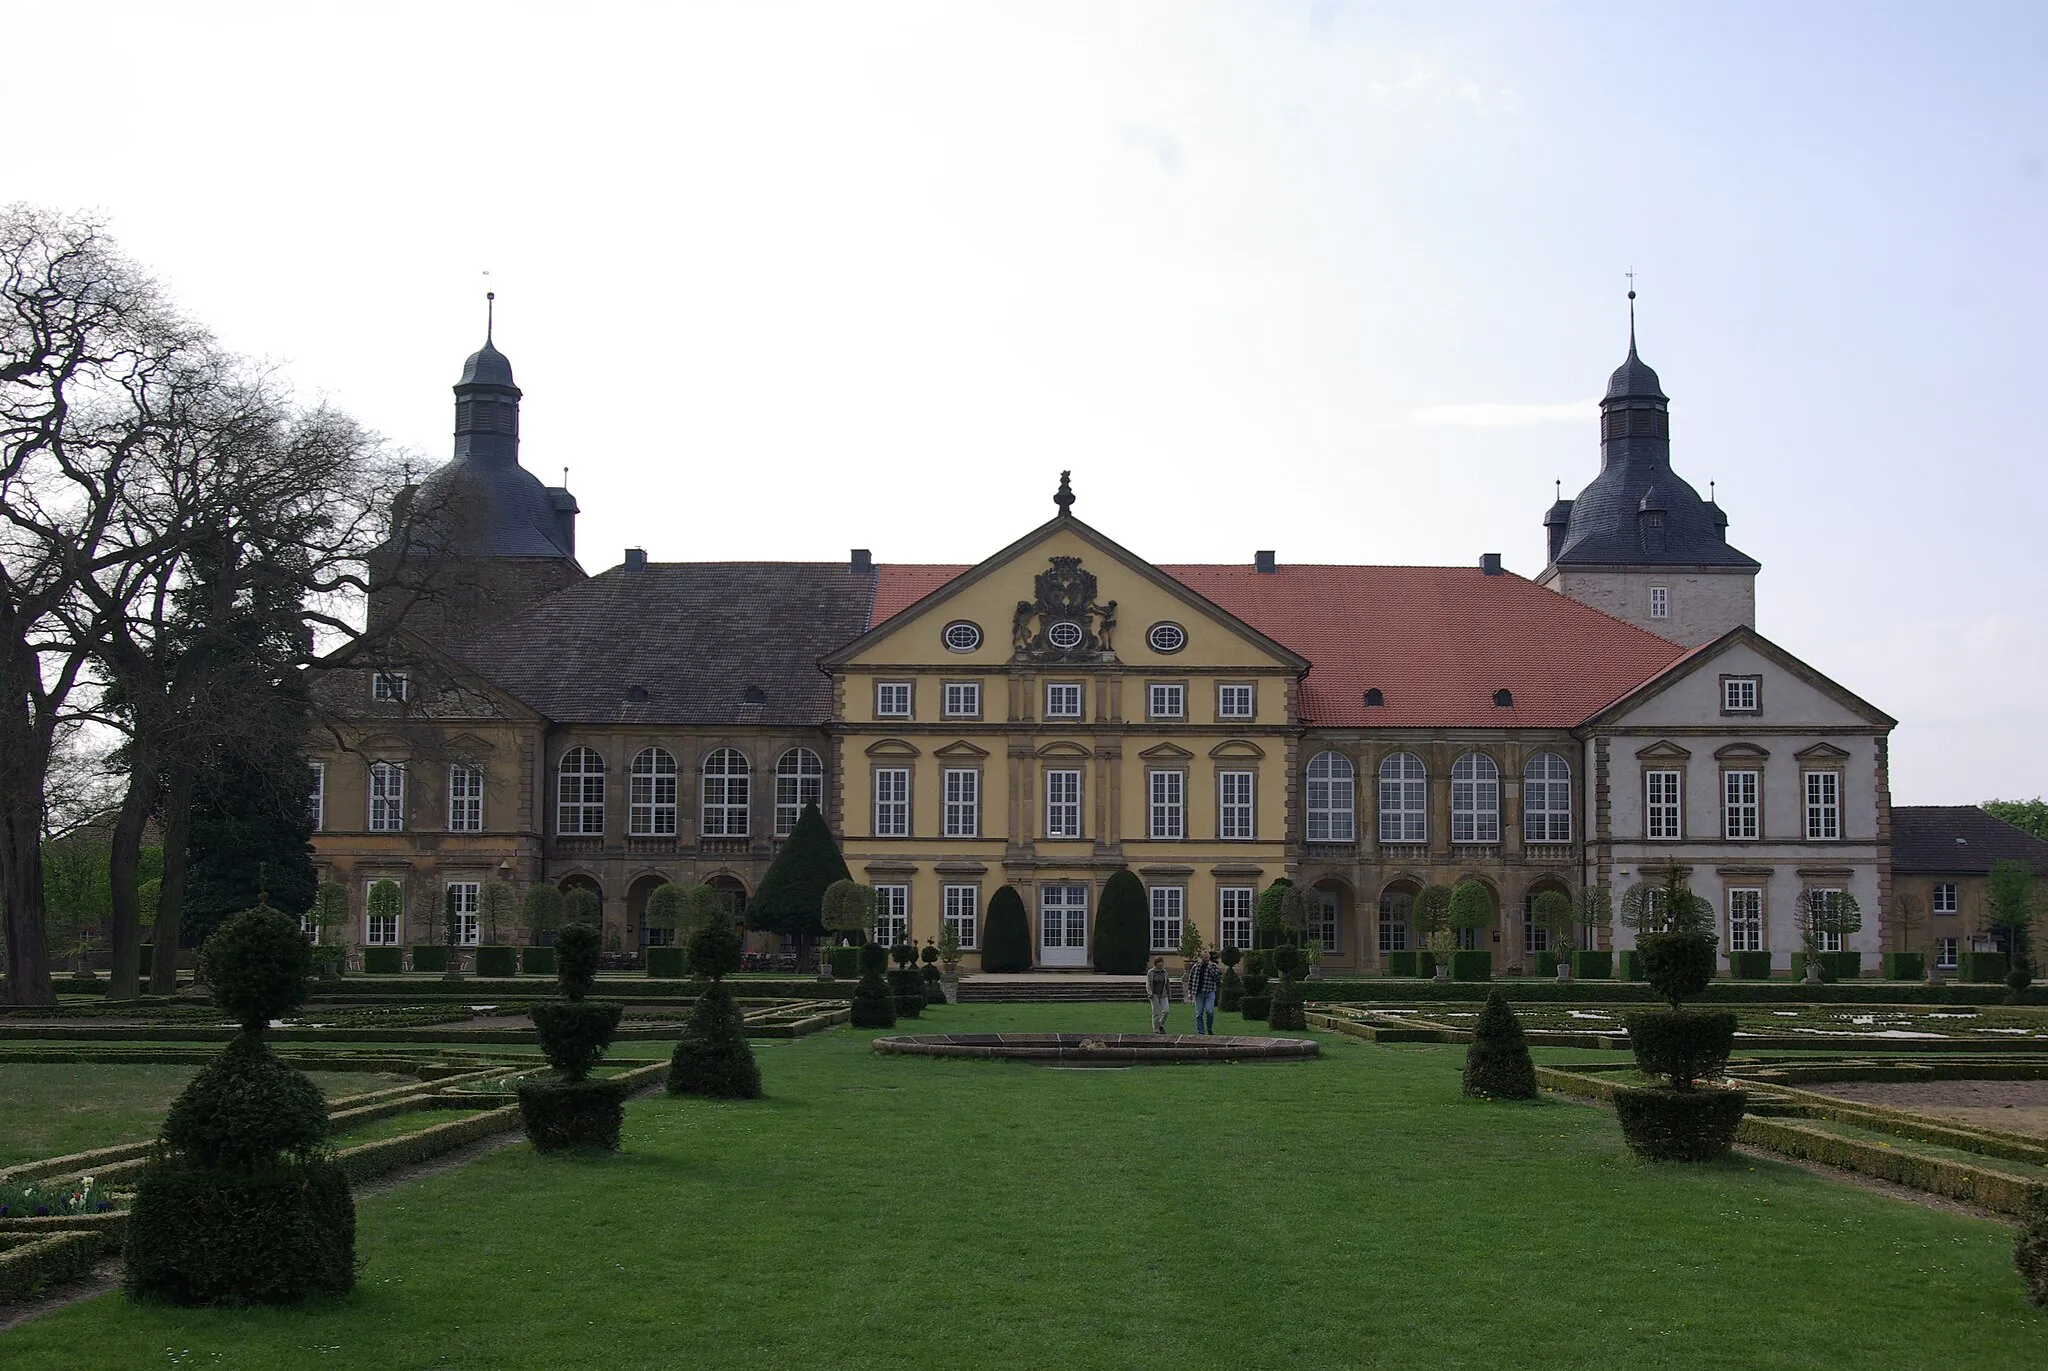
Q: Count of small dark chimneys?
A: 4